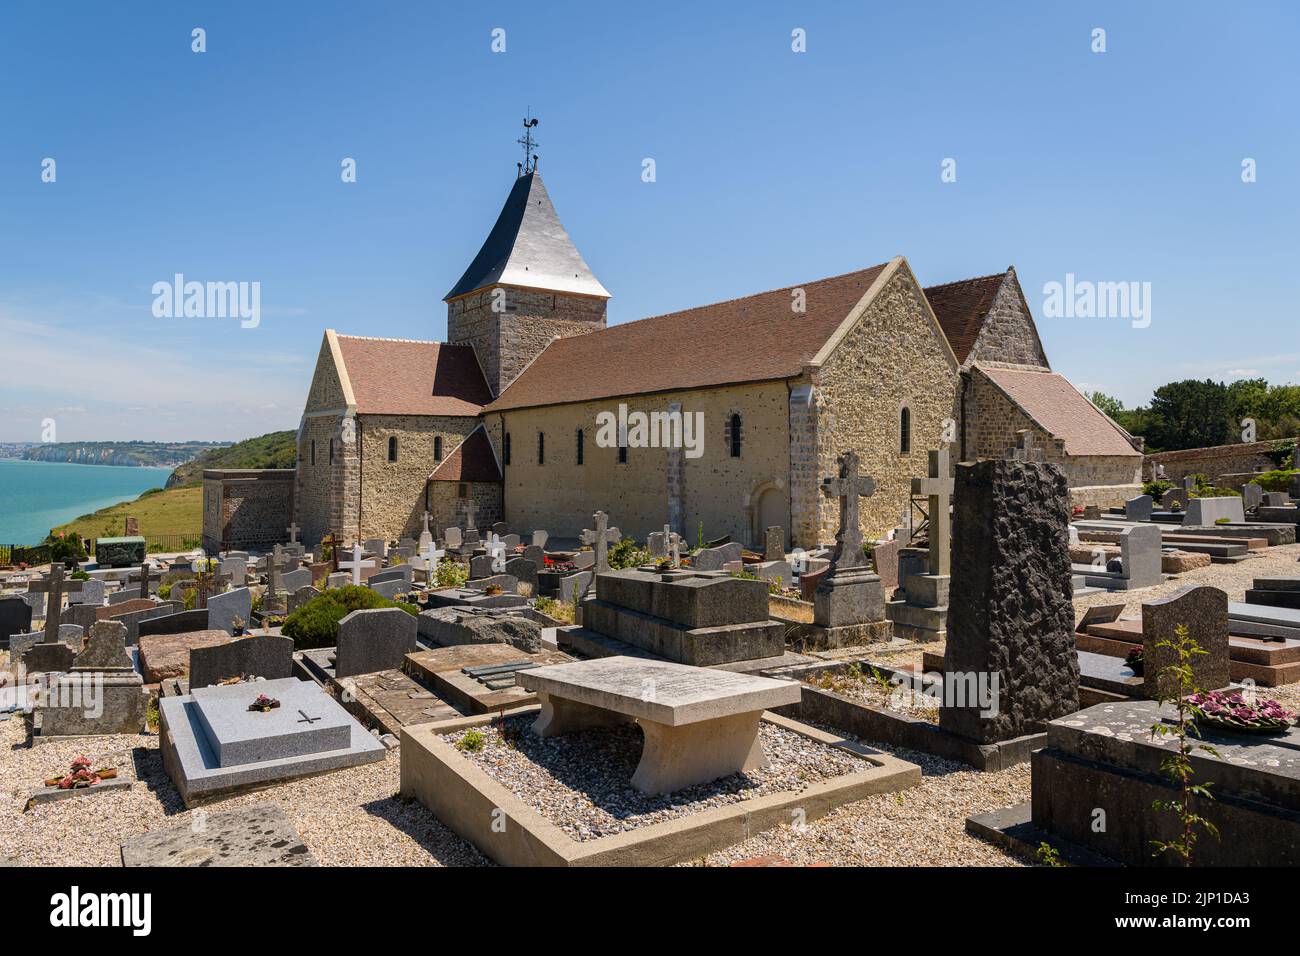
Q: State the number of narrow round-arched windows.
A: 10